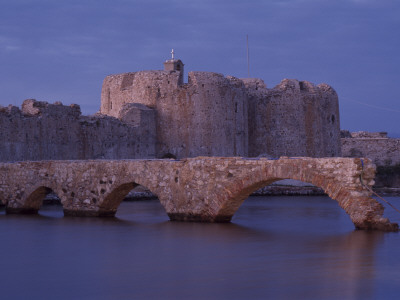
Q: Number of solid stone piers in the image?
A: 4